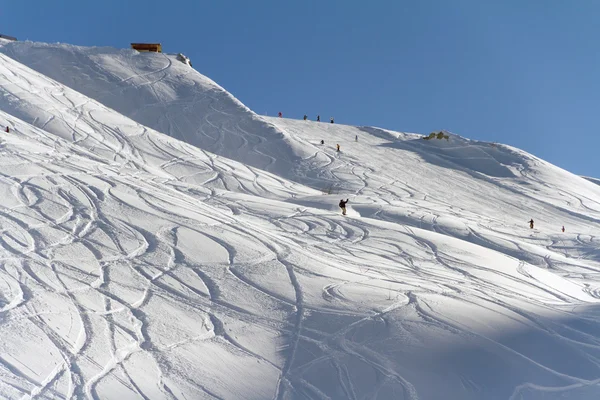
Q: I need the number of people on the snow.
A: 11